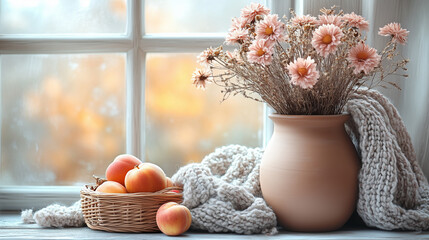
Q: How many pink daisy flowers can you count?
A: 14